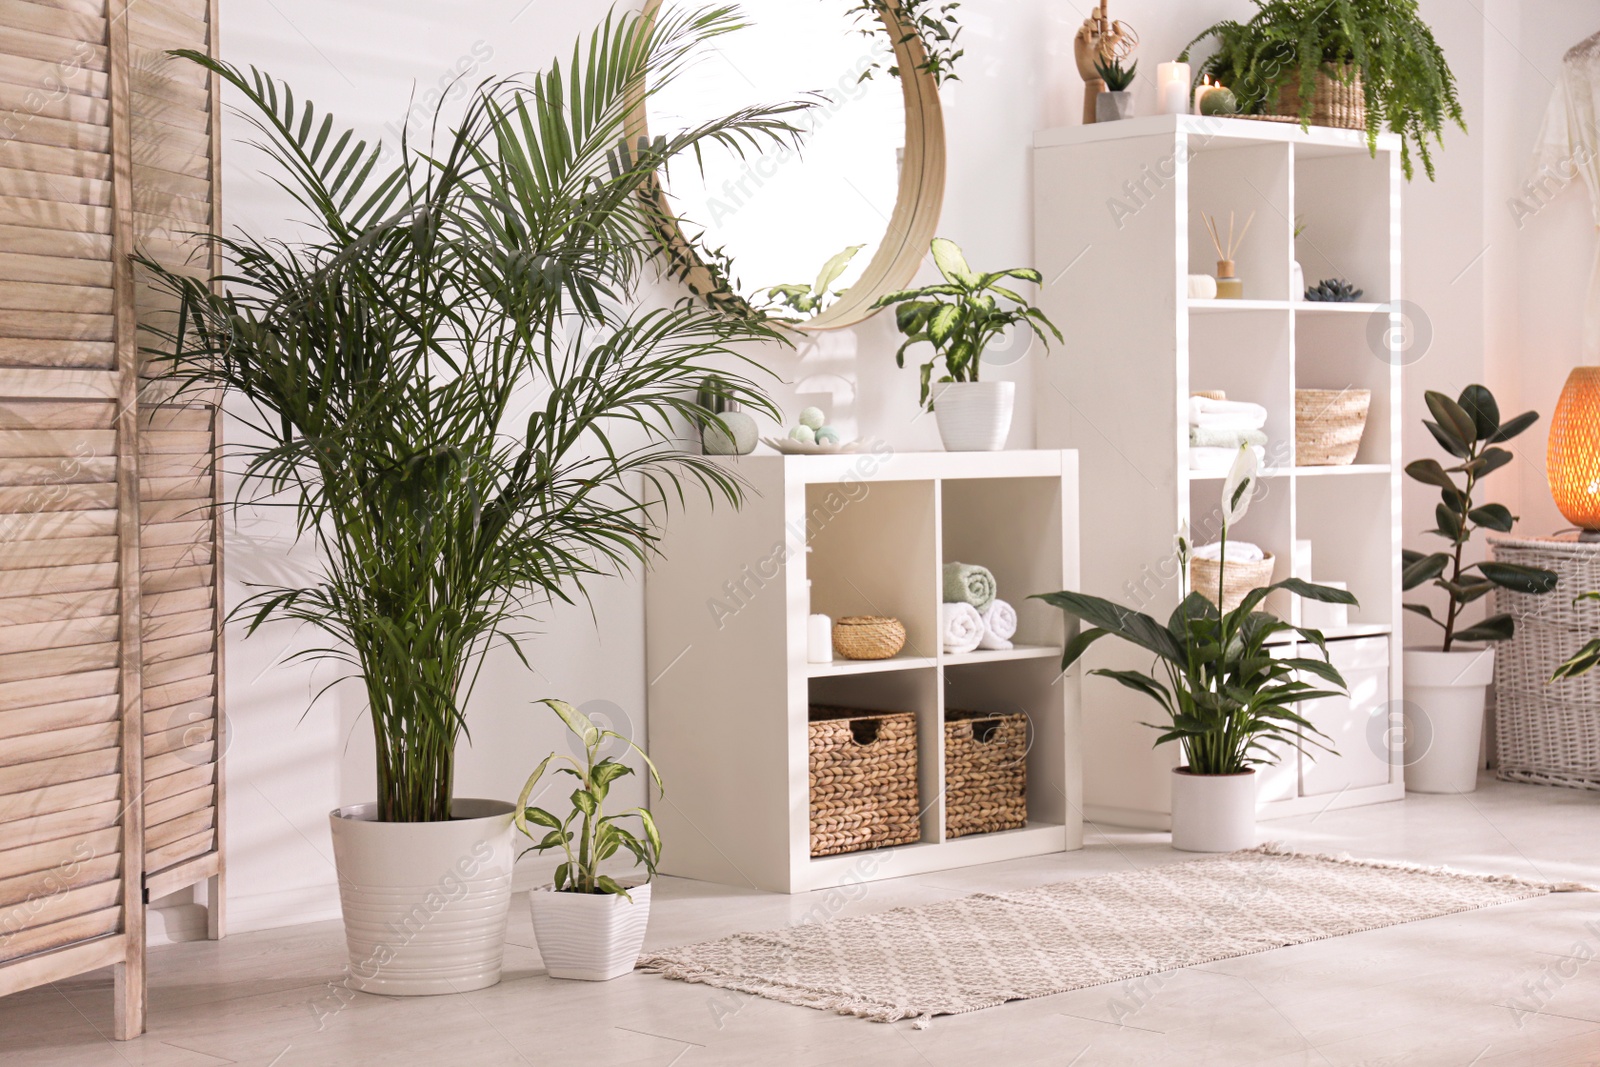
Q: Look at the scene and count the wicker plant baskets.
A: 1